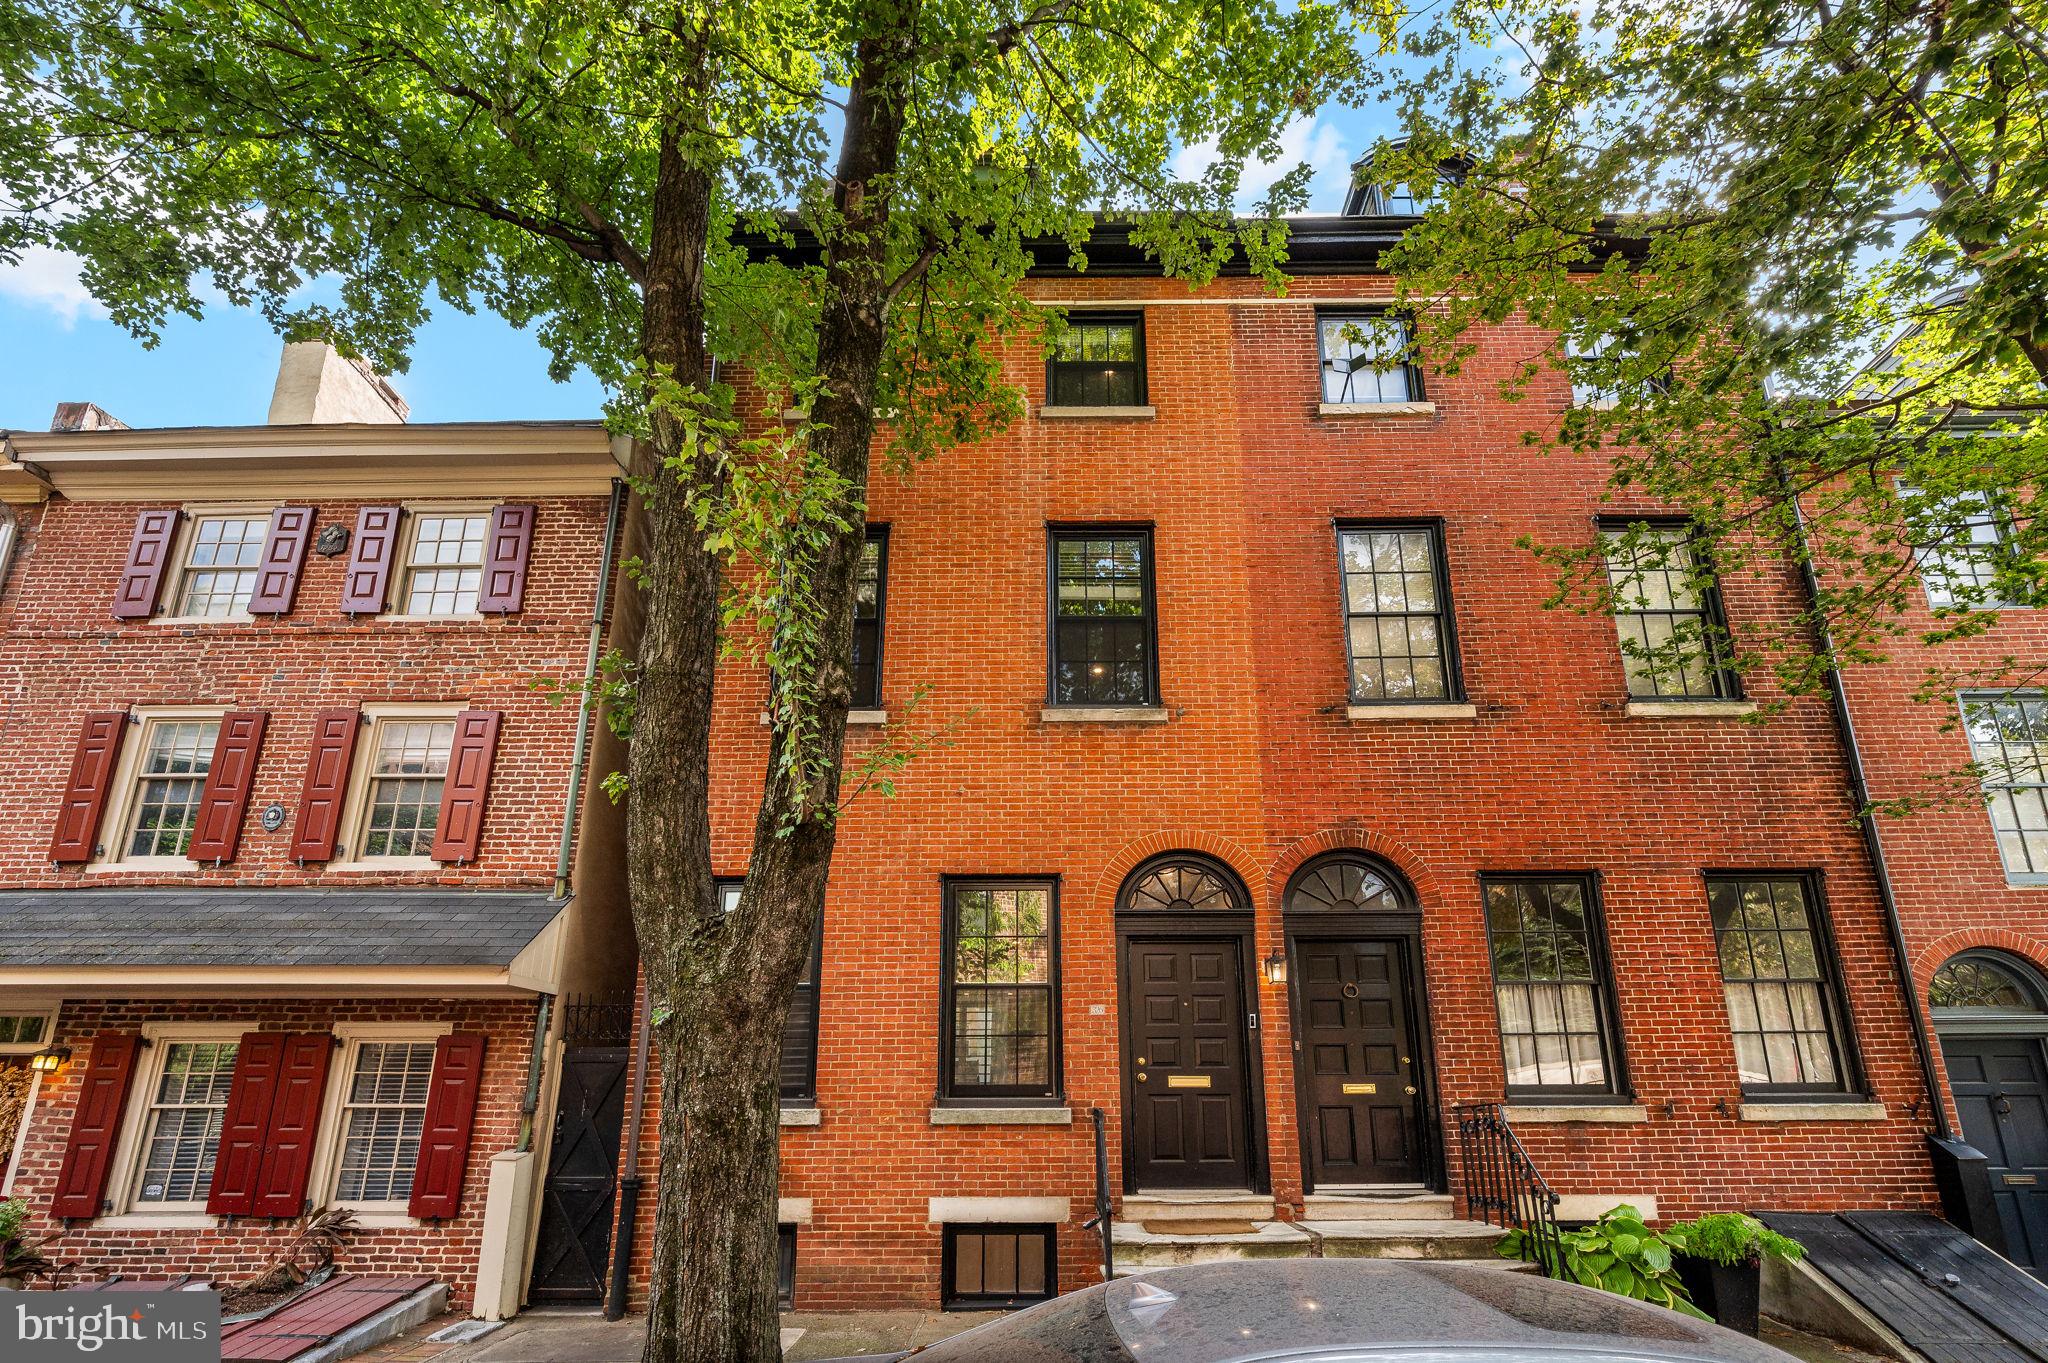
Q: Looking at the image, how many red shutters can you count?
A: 12